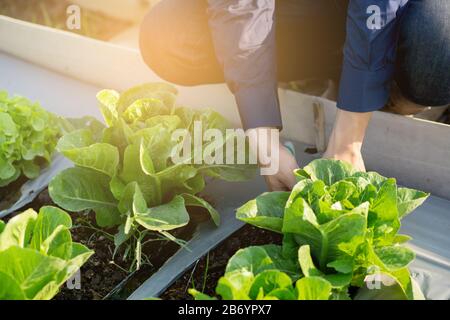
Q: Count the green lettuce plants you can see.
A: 5